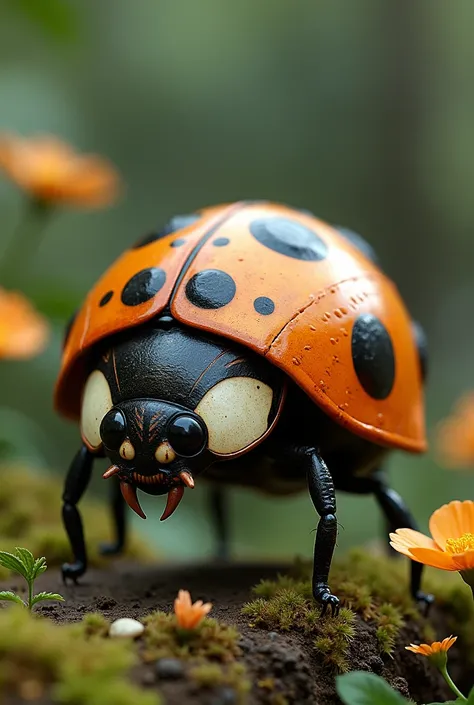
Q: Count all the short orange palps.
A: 2